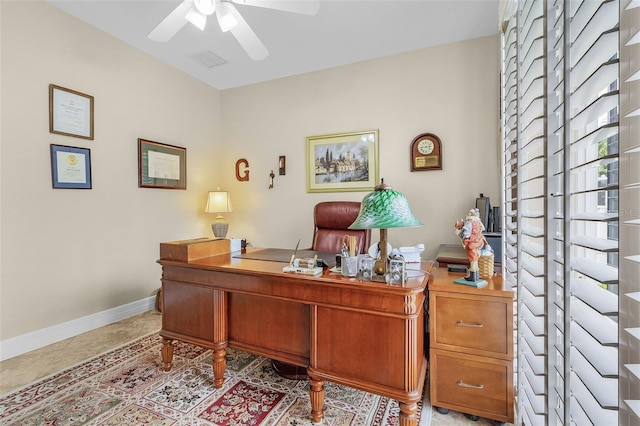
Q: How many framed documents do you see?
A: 3